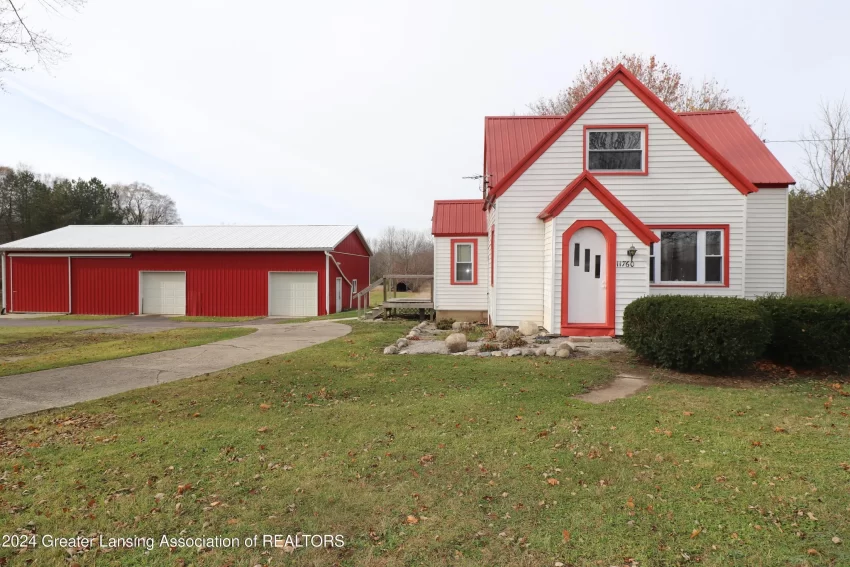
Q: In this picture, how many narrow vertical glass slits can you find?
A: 3